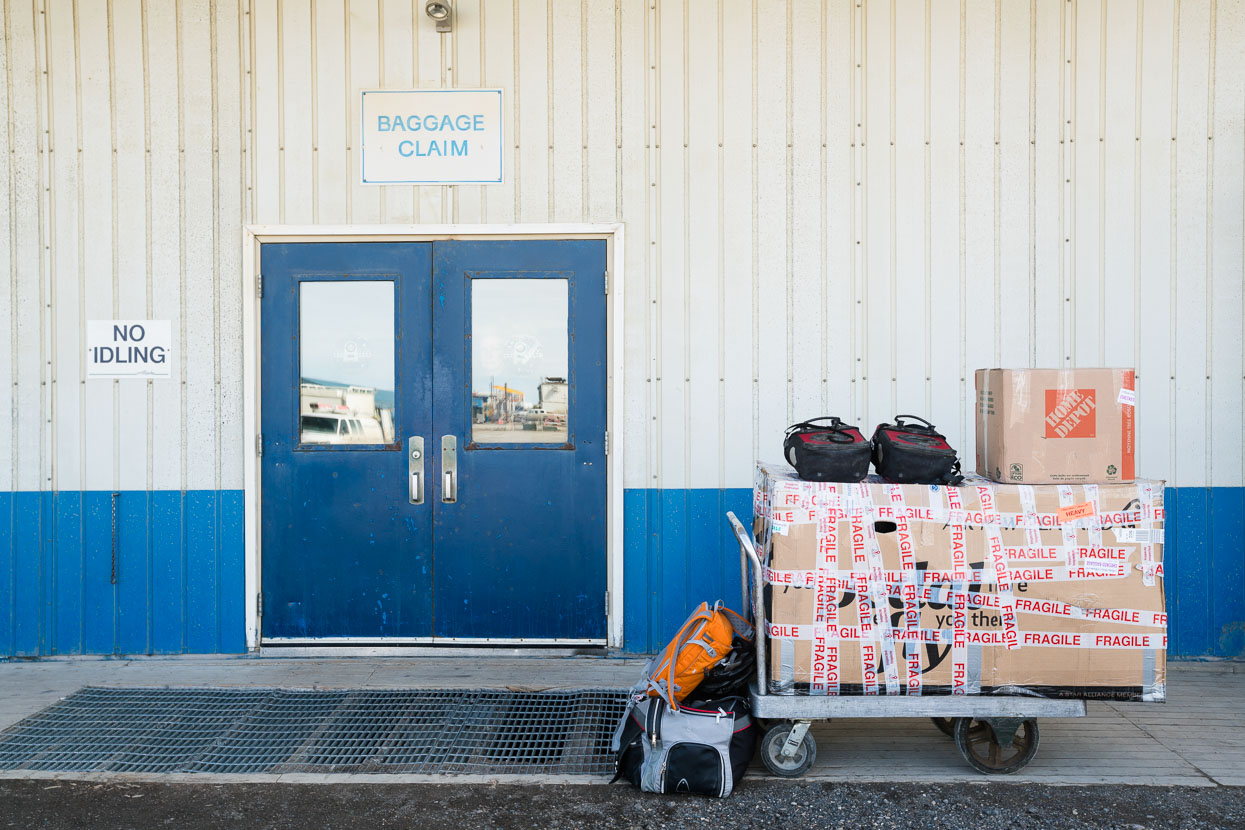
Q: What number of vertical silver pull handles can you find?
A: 2